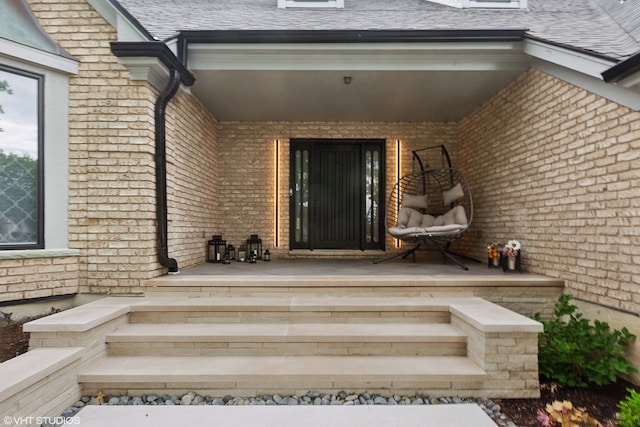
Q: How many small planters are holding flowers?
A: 2